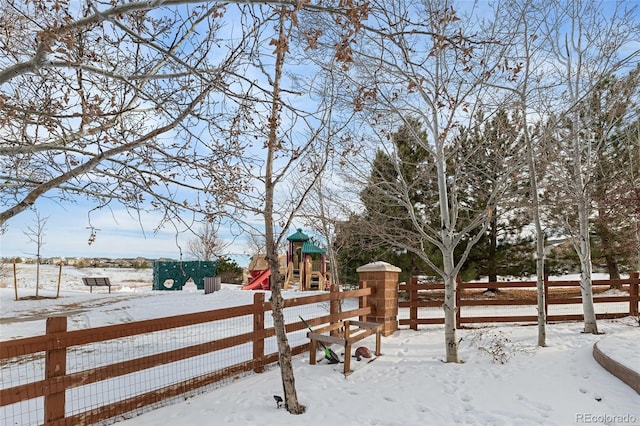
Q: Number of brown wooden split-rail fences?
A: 2